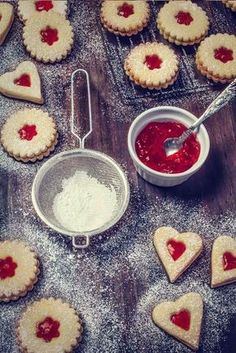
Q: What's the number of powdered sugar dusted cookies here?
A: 15